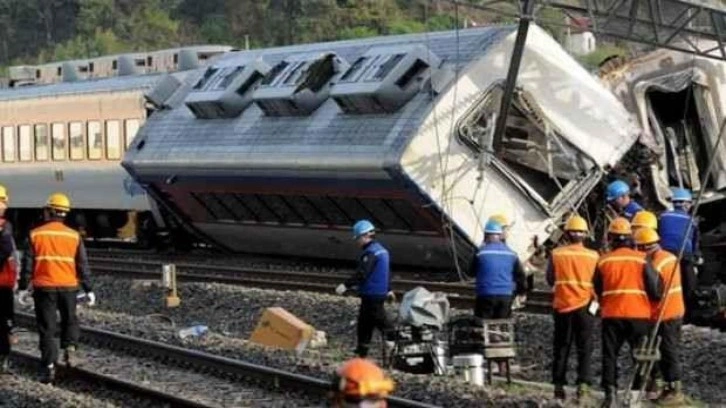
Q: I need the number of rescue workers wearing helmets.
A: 12